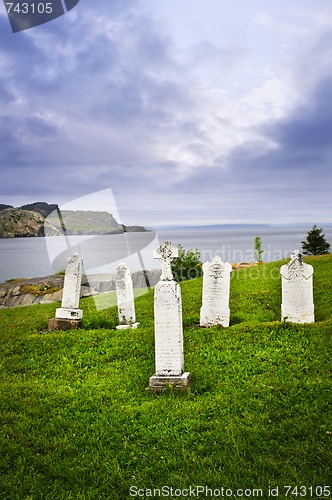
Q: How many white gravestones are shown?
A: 5